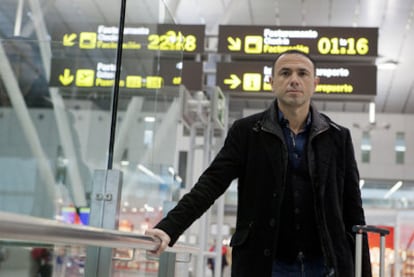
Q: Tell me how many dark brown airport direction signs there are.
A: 4